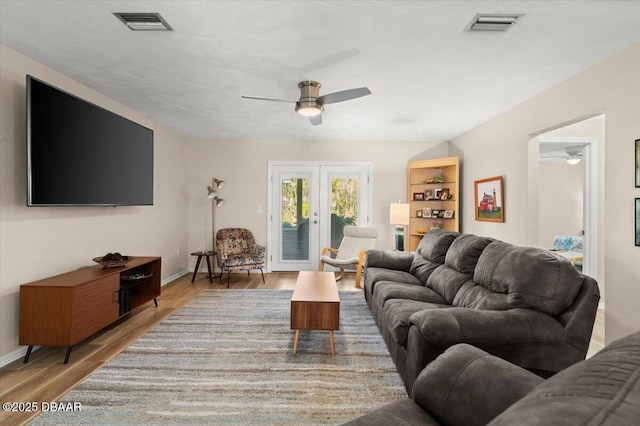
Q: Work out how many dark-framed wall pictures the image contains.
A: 2